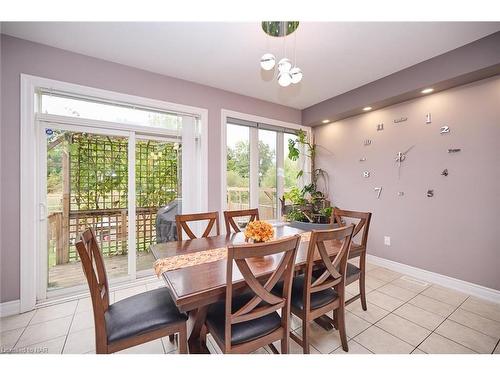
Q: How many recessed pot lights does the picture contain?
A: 3